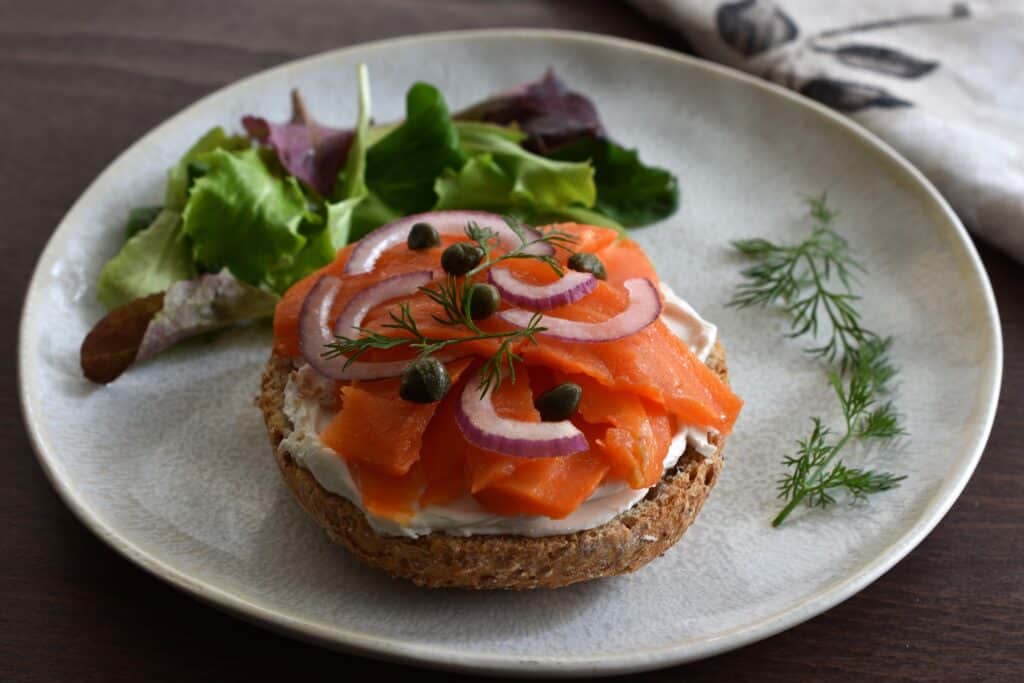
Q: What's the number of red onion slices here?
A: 6